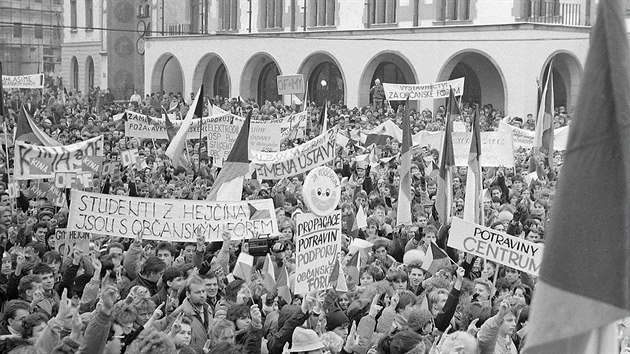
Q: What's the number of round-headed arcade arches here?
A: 7